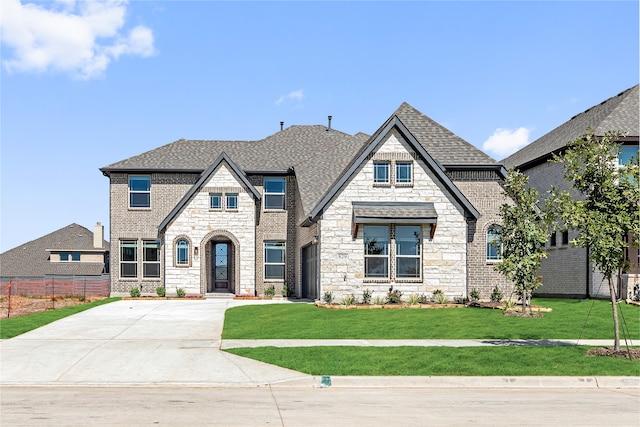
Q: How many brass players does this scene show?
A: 0